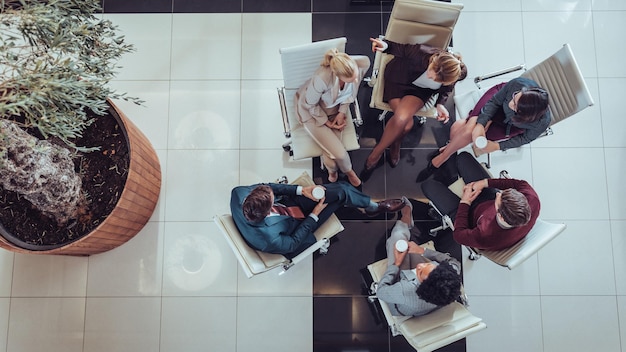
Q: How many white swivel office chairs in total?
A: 6